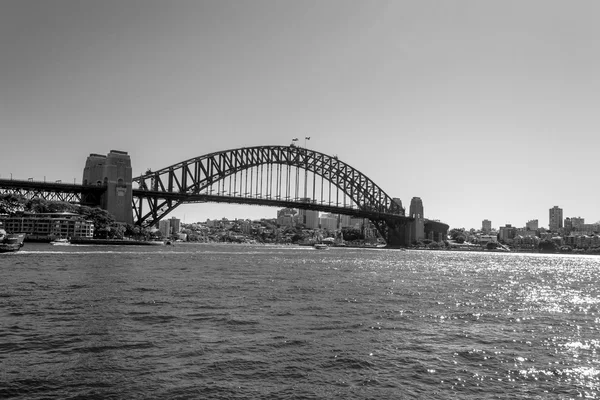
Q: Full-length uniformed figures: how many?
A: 0